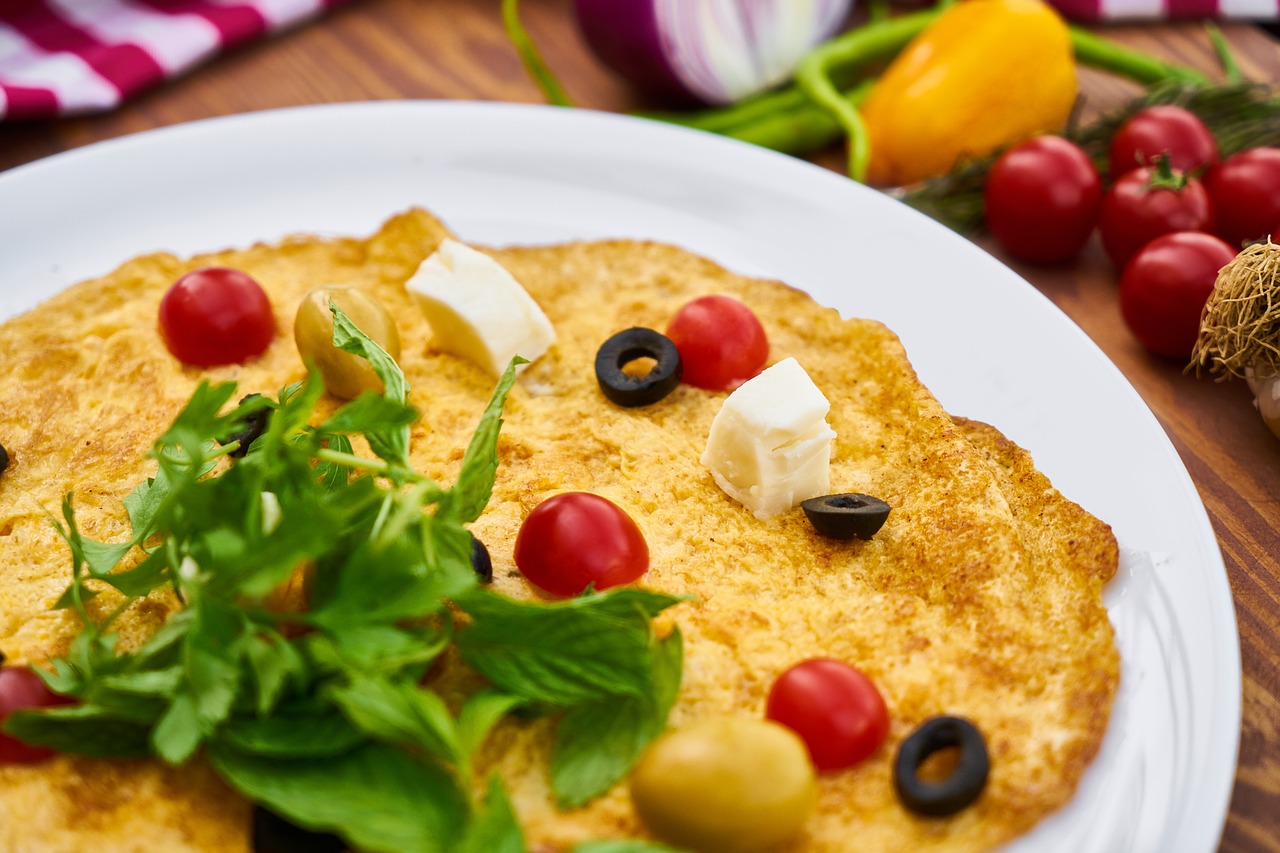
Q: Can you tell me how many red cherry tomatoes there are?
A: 10